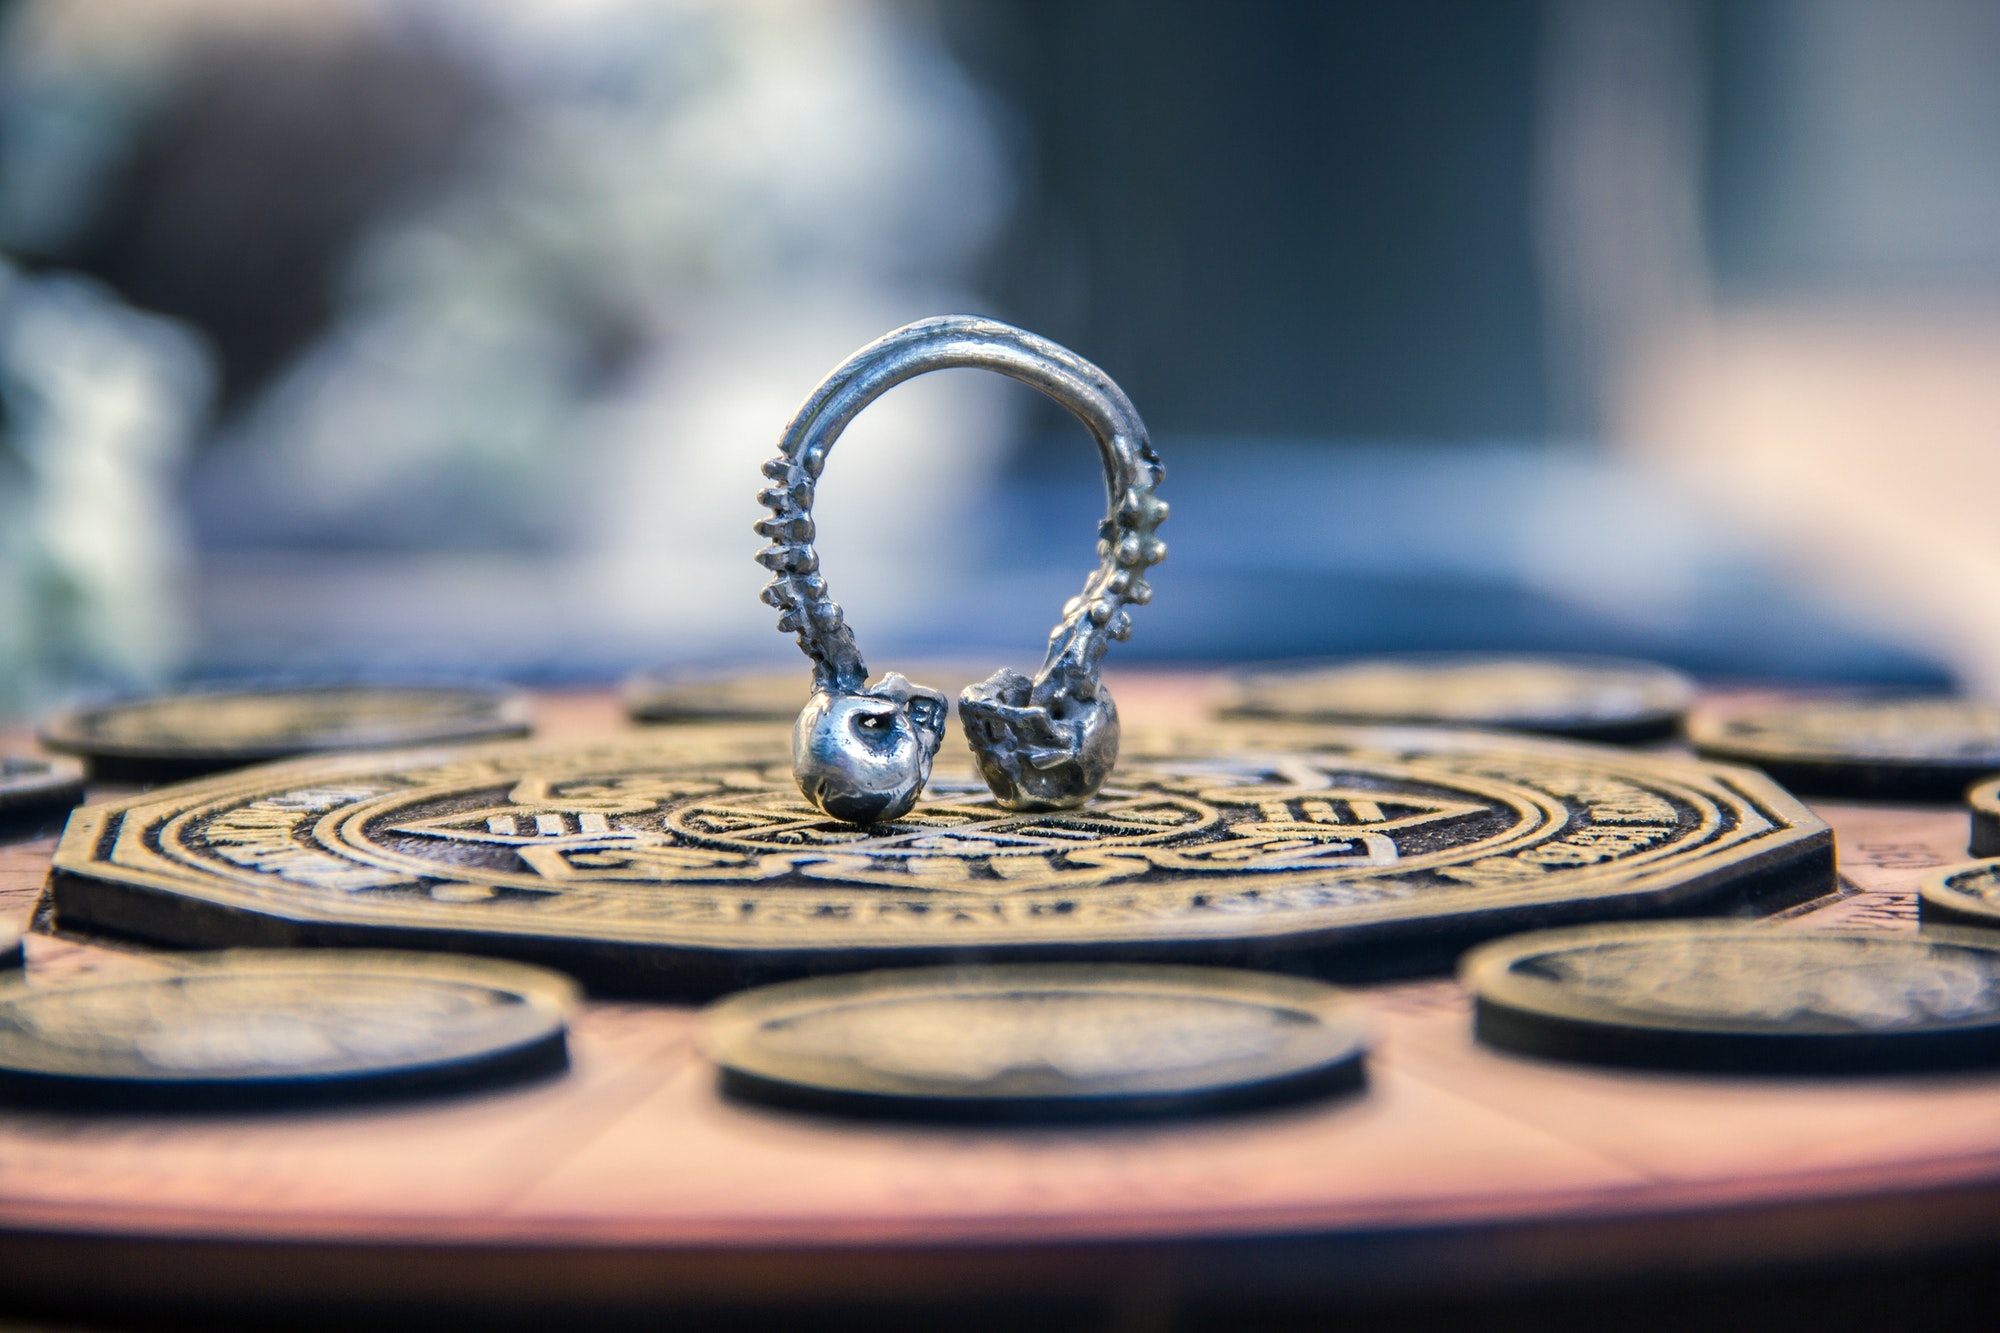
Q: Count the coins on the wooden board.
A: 11